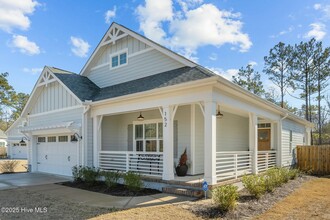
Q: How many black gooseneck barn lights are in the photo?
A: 2